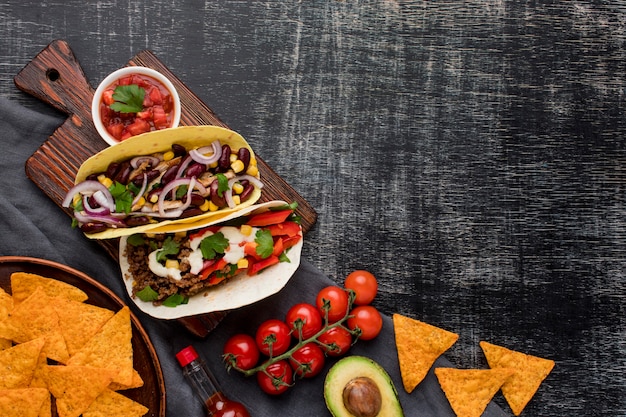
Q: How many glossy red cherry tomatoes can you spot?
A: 9